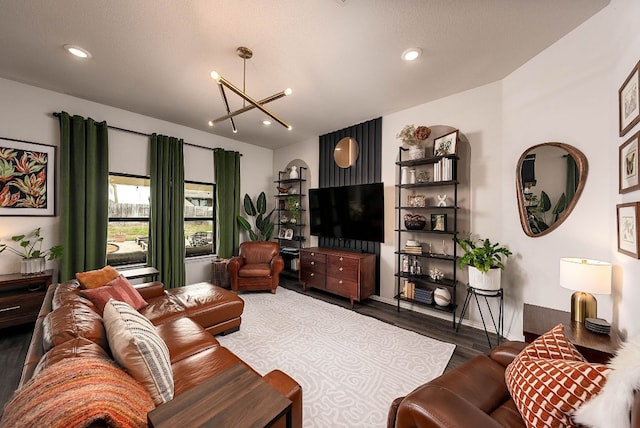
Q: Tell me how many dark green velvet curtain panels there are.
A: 3